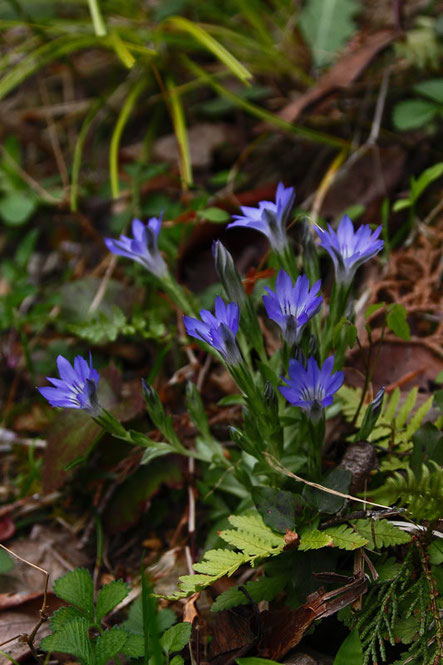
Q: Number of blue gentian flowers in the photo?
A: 7